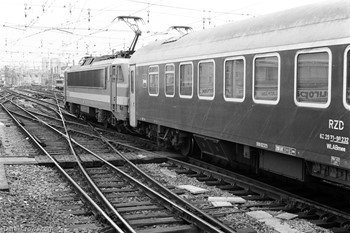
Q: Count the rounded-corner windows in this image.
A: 8